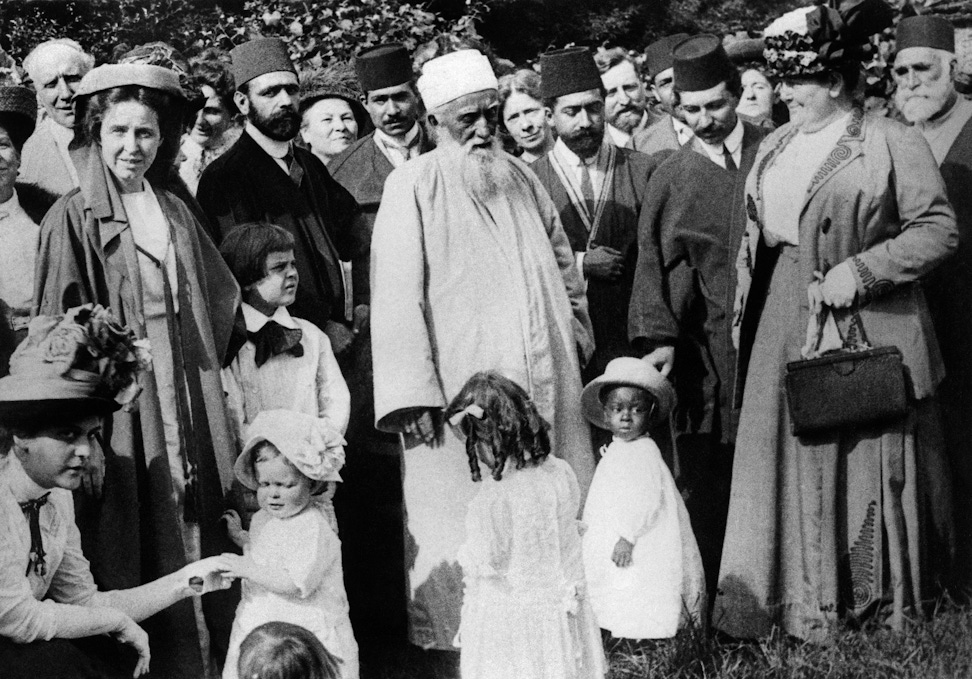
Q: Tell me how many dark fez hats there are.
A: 6